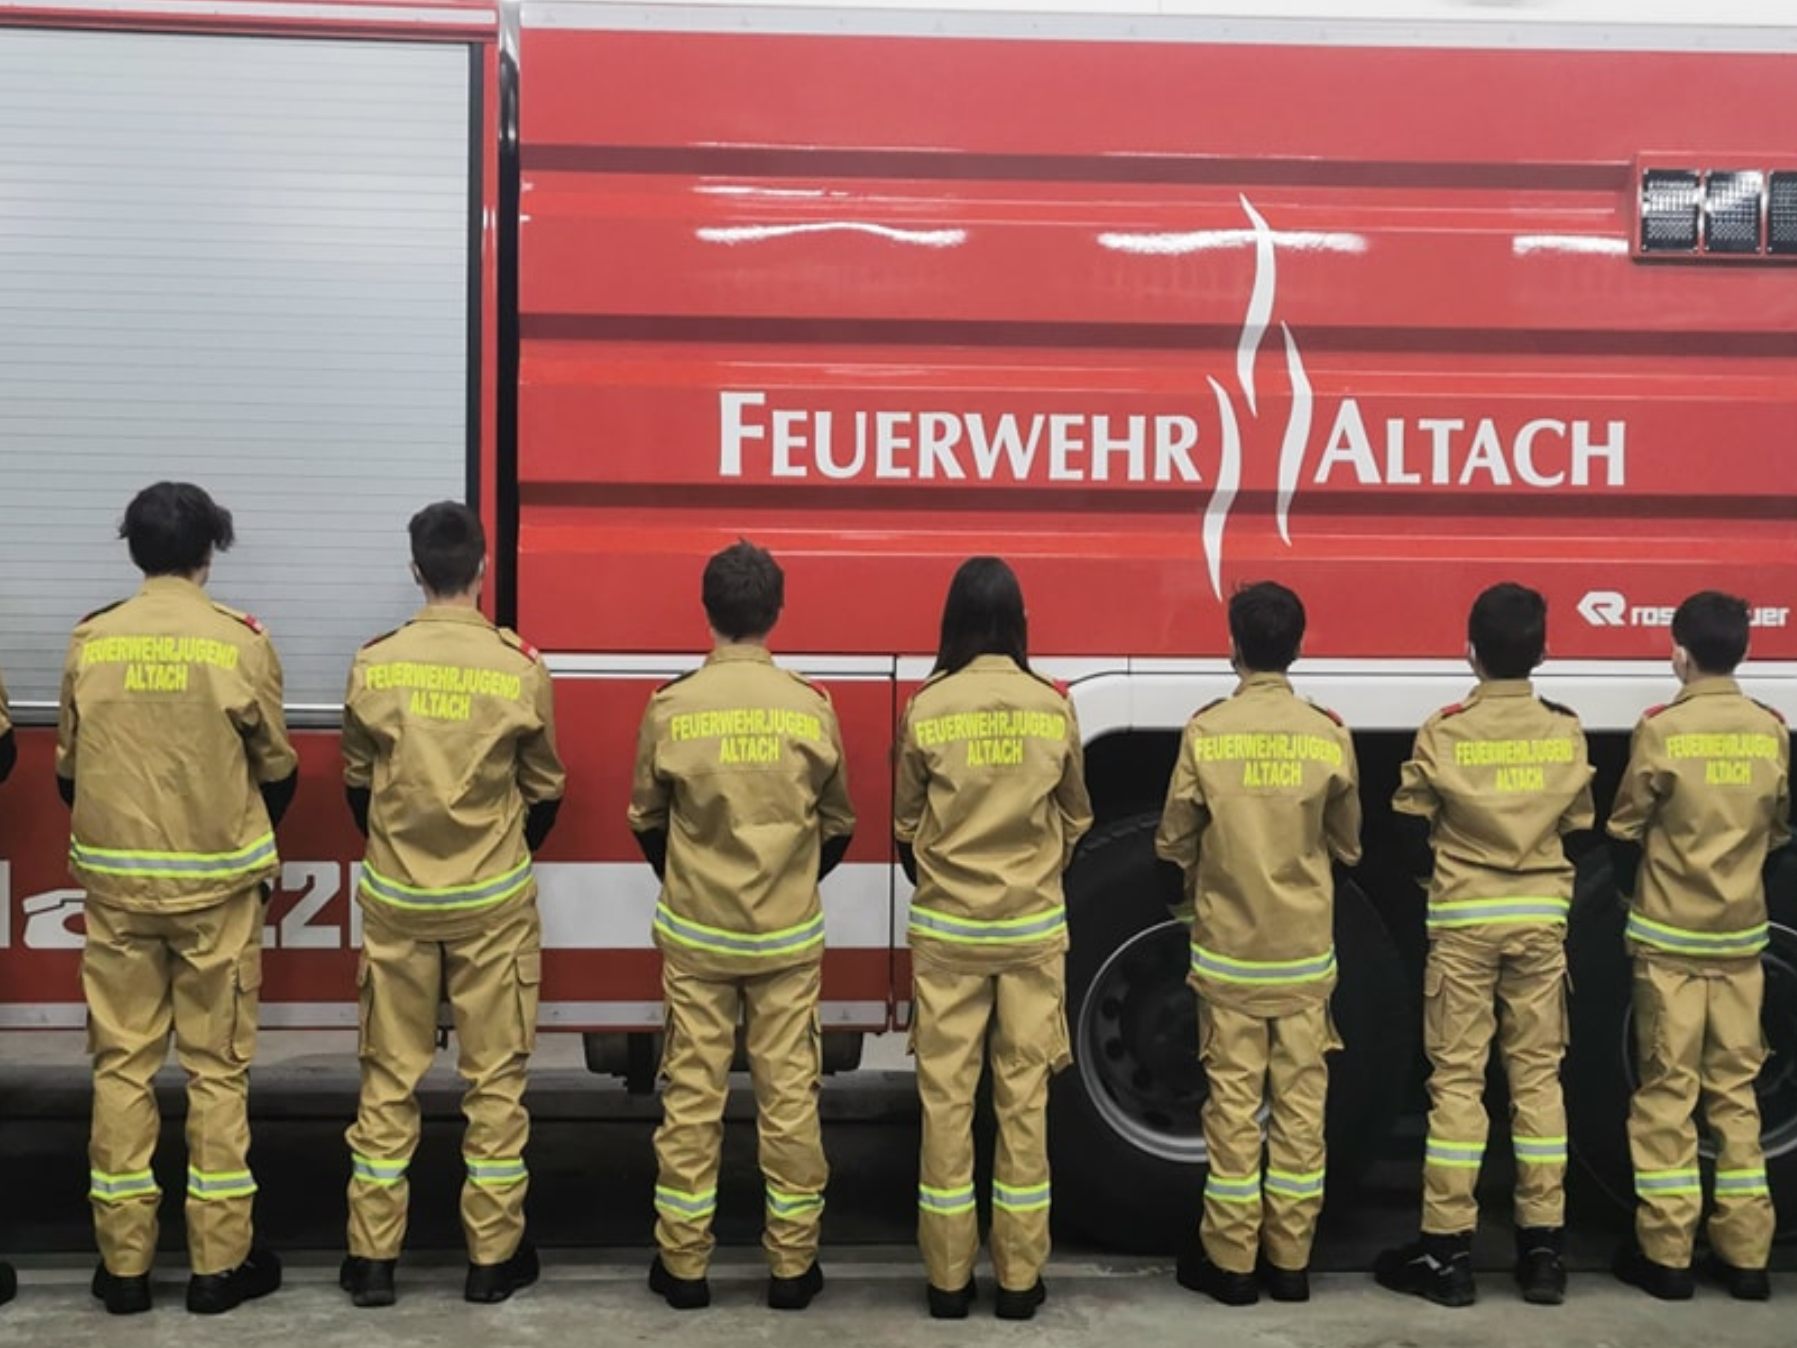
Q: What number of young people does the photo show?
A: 7